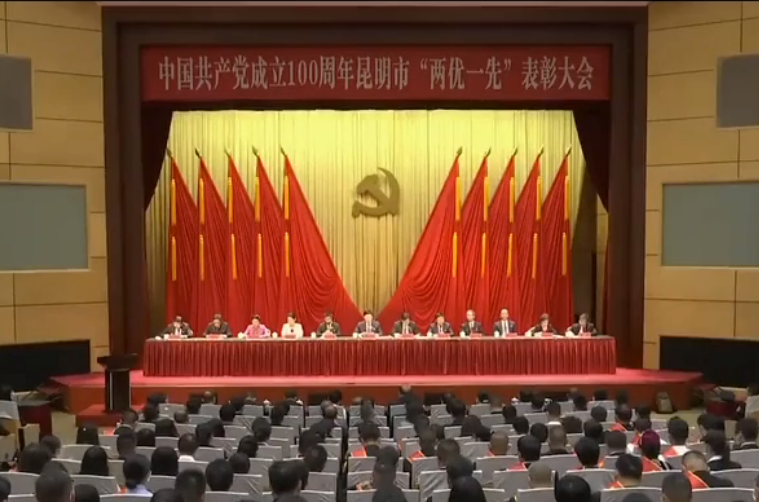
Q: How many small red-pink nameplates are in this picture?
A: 12